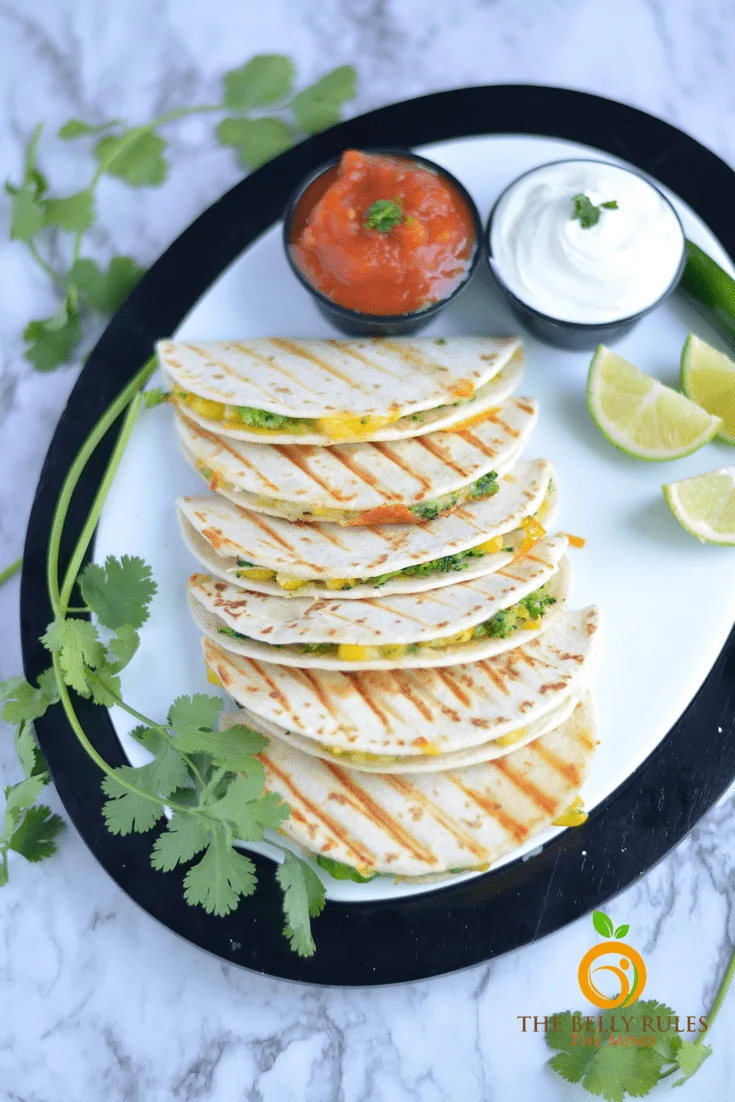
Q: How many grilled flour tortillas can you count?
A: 6